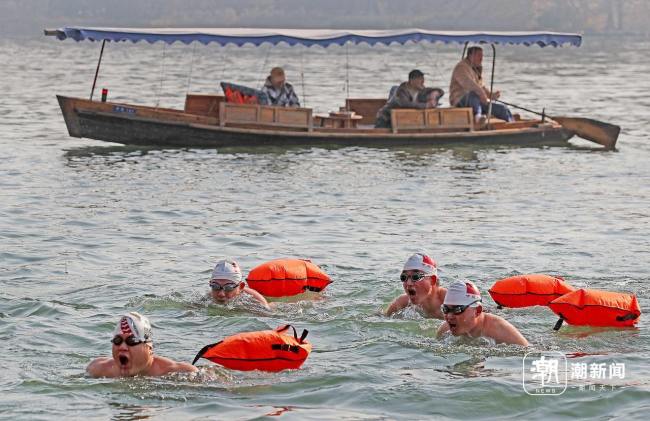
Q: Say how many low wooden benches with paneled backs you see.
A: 2